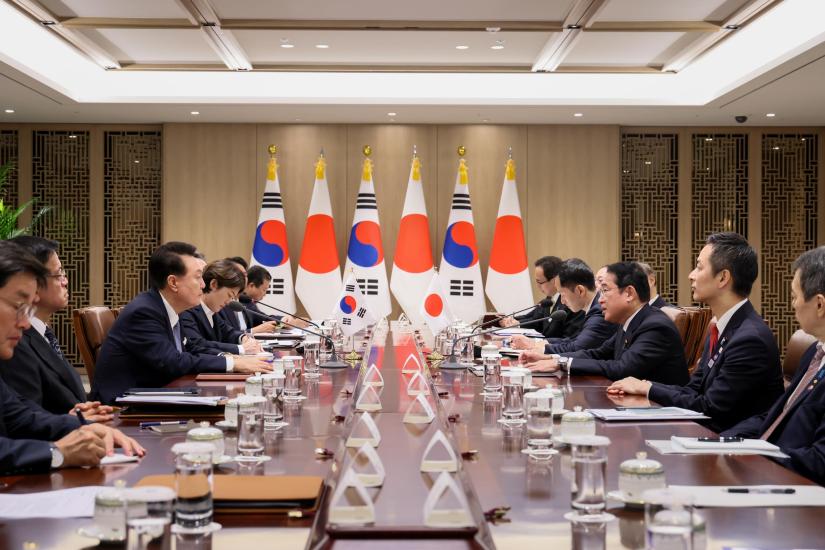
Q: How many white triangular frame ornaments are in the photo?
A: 10